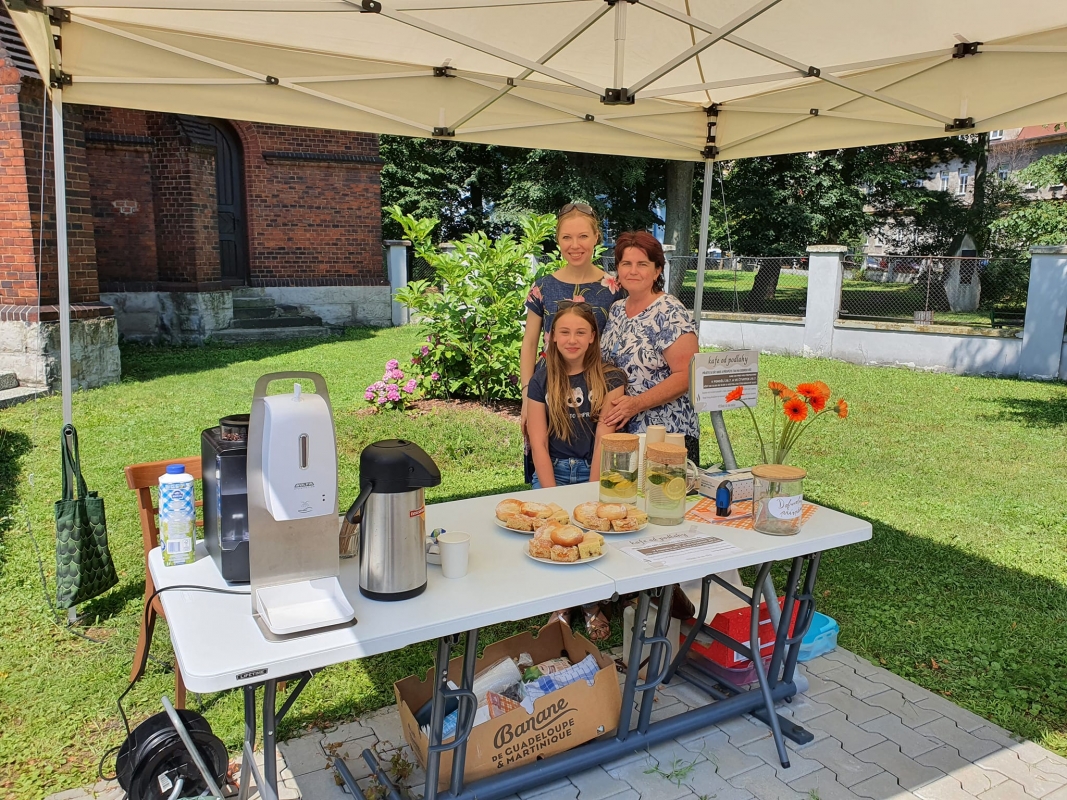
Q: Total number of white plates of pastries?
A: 3